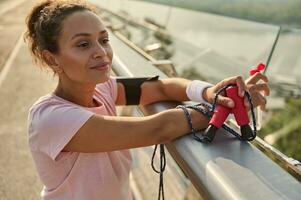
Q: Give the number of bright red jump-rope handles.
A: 2